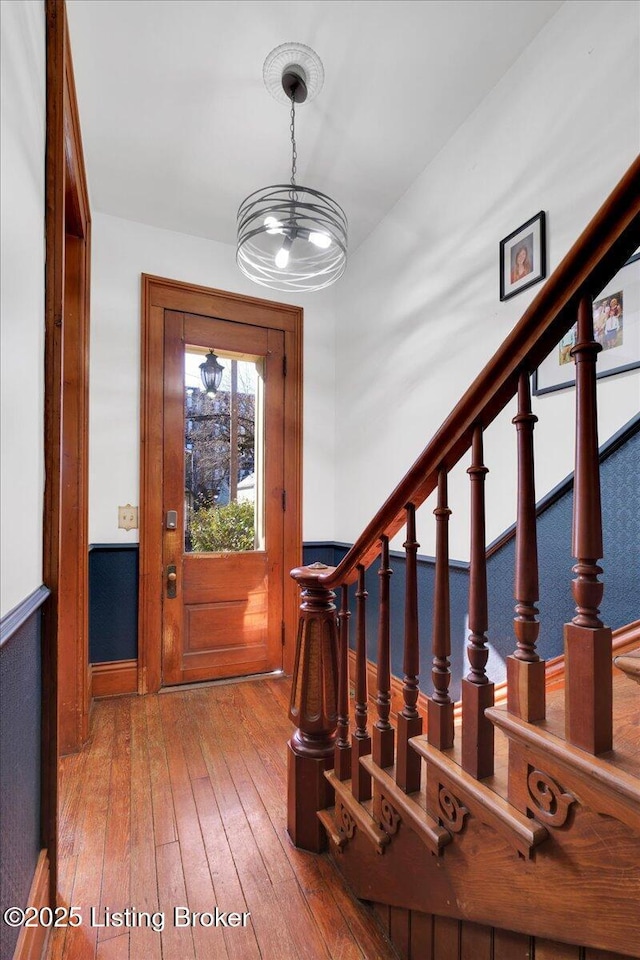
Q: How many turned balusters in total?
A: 8